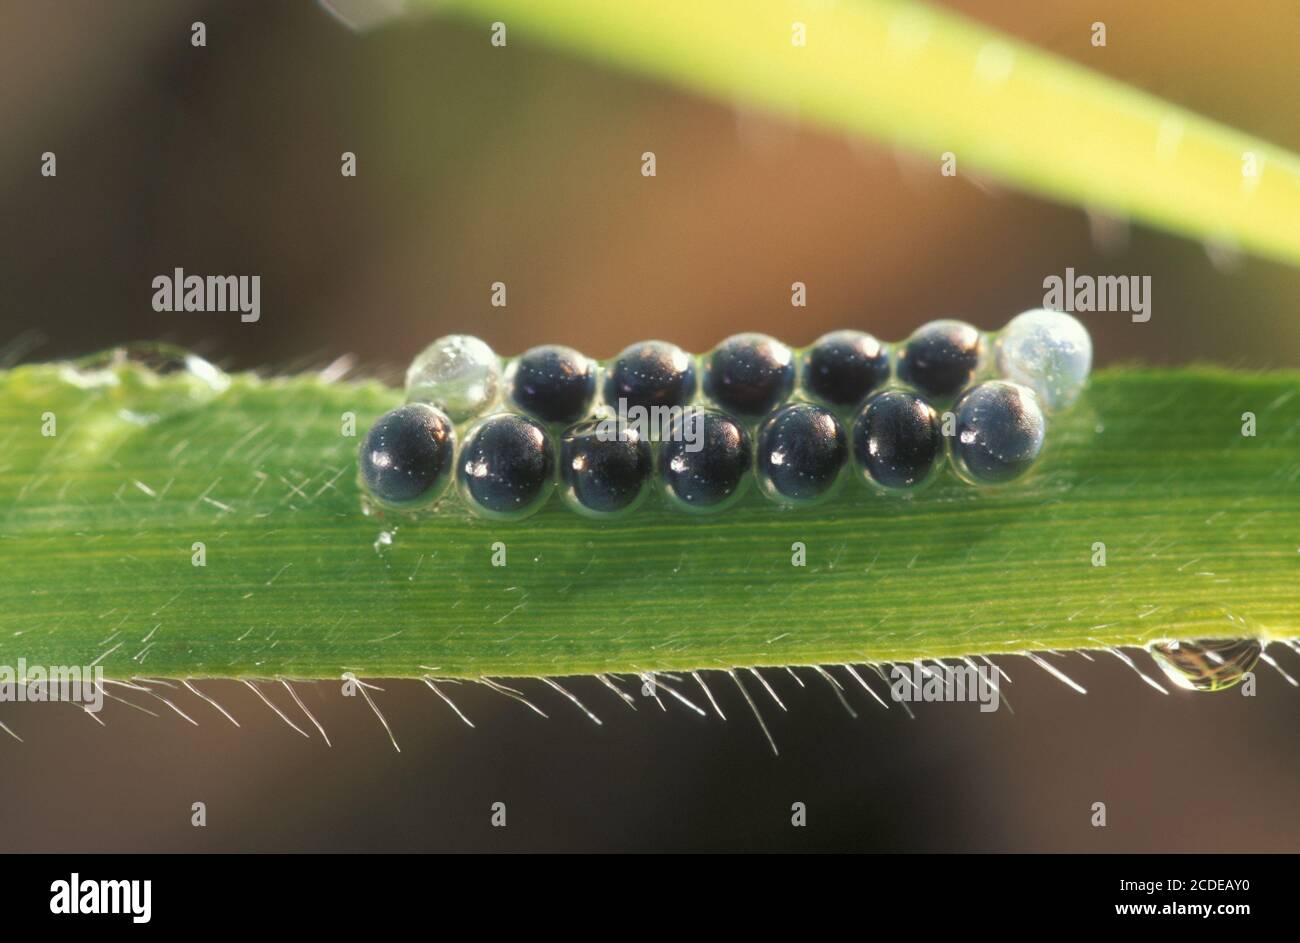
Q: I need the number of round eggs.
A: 14